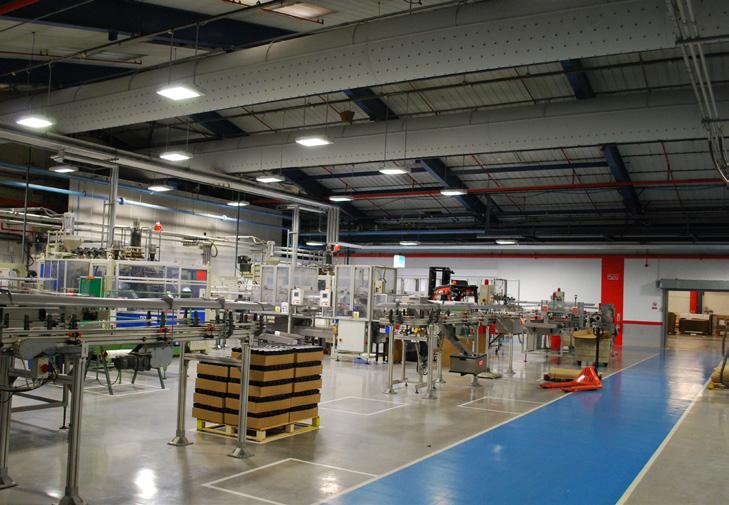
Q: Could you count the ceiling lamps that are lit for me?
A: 14